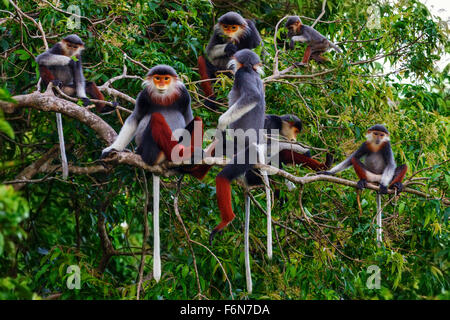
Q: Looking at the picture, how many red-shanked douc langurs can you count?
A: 7